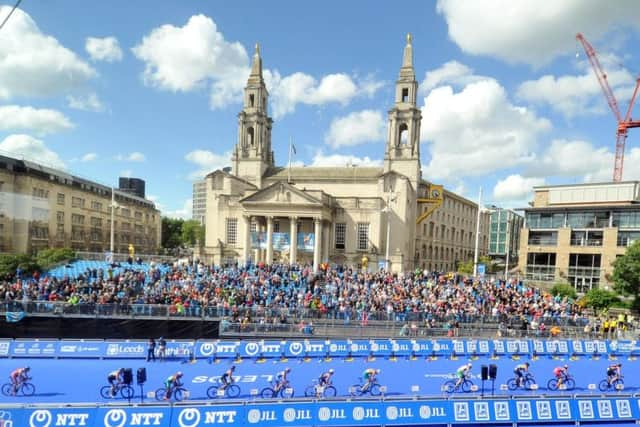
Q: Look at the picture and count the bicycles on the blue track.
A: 11